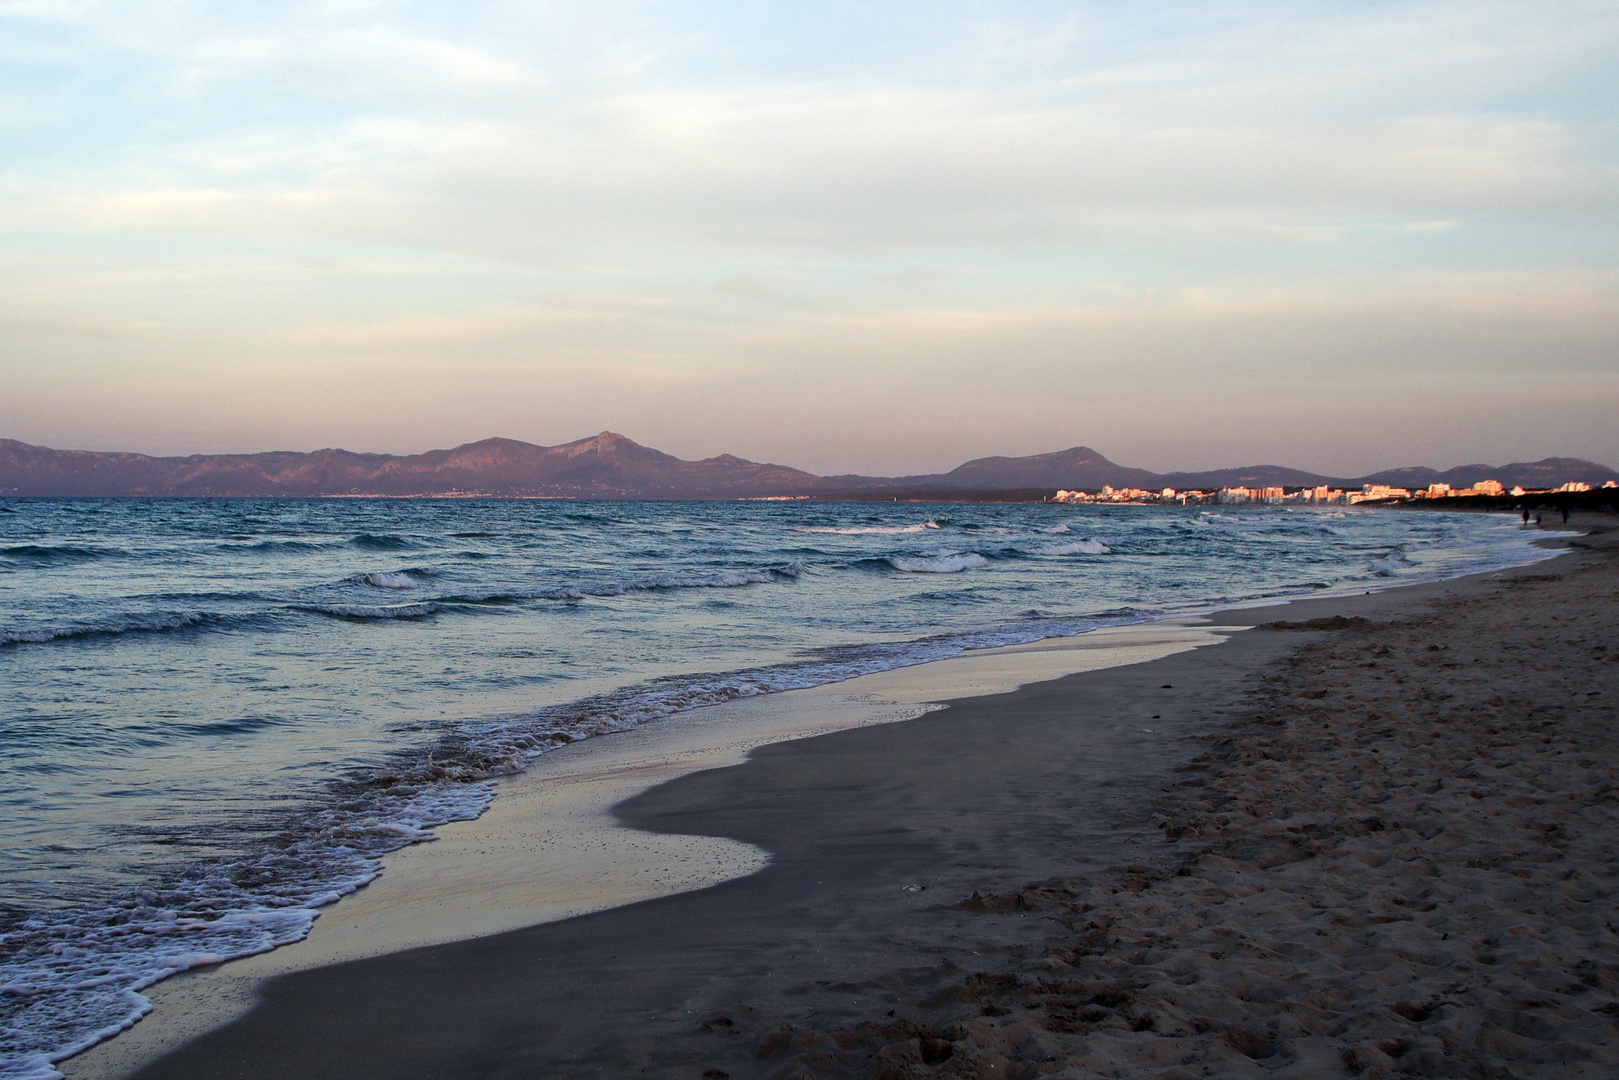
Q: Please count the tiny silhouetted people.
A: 3